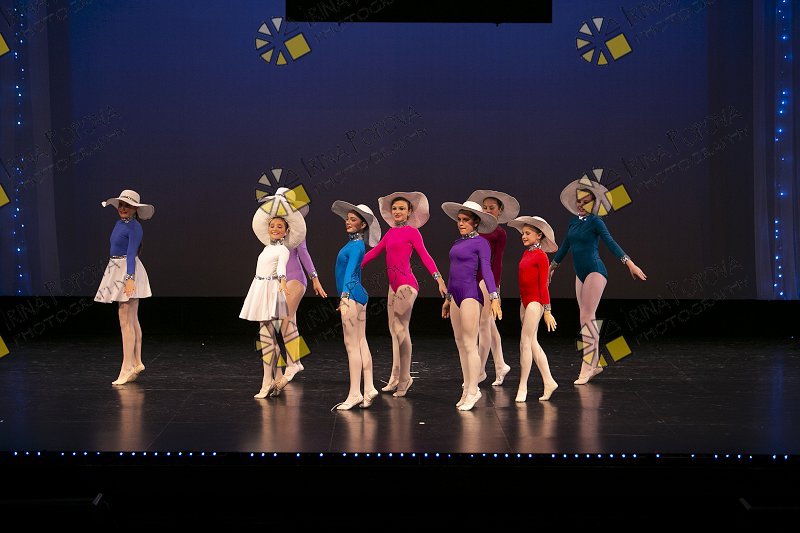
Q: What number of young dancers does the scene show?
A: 9